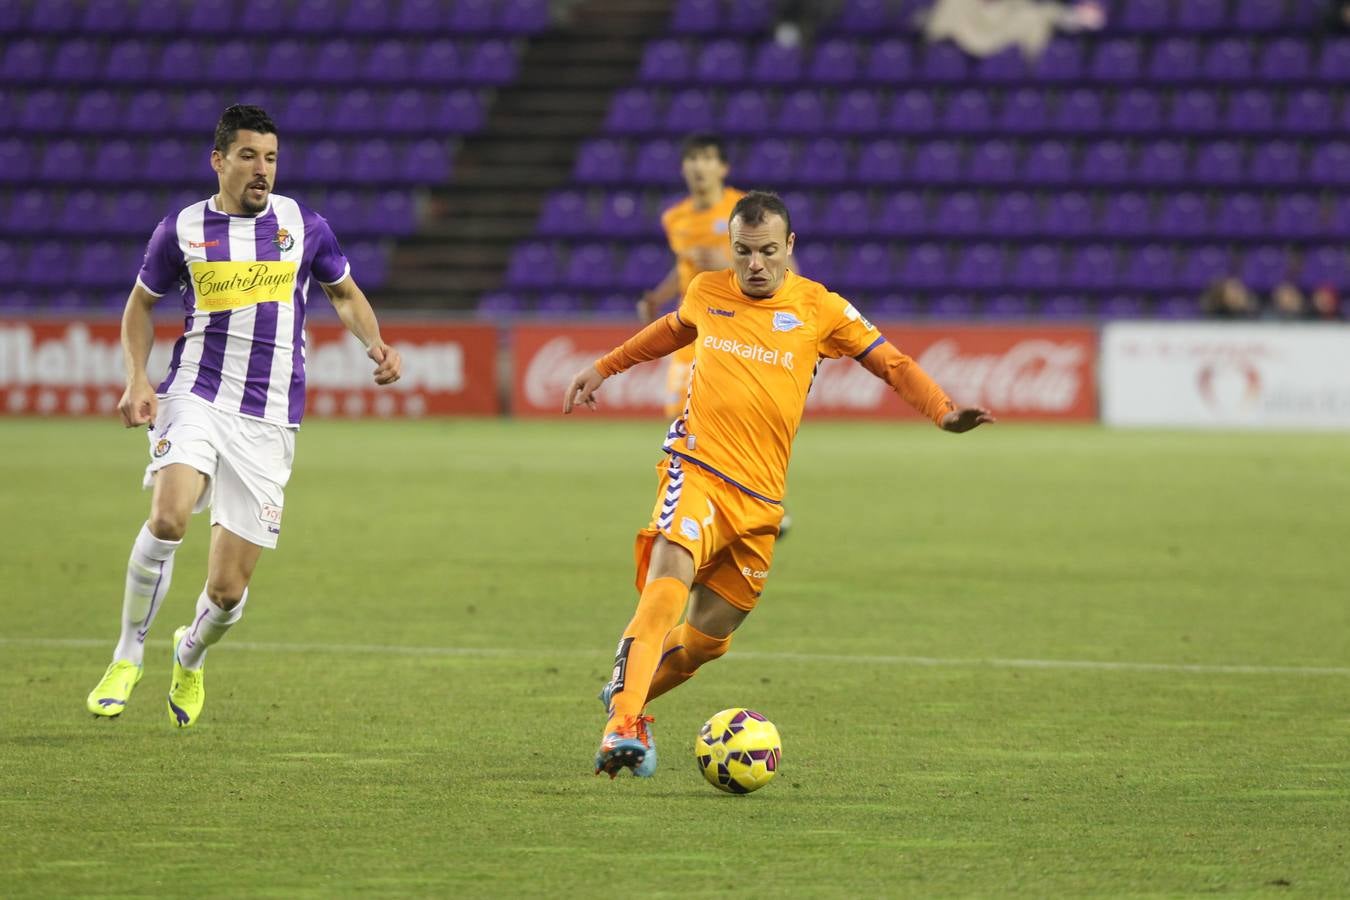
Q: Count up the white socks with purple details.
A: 2